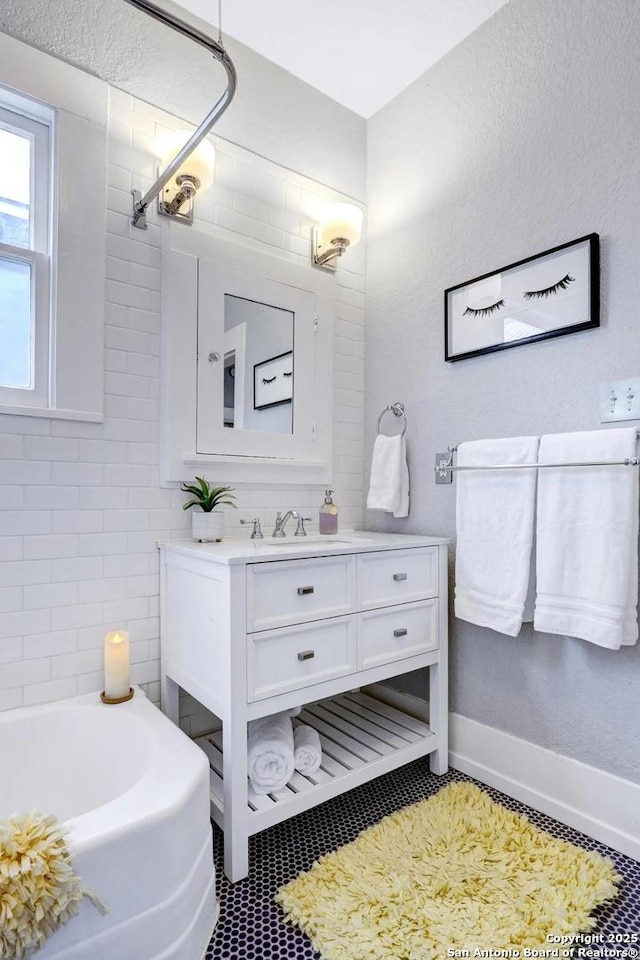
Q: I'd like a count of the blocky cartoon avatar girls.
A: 0